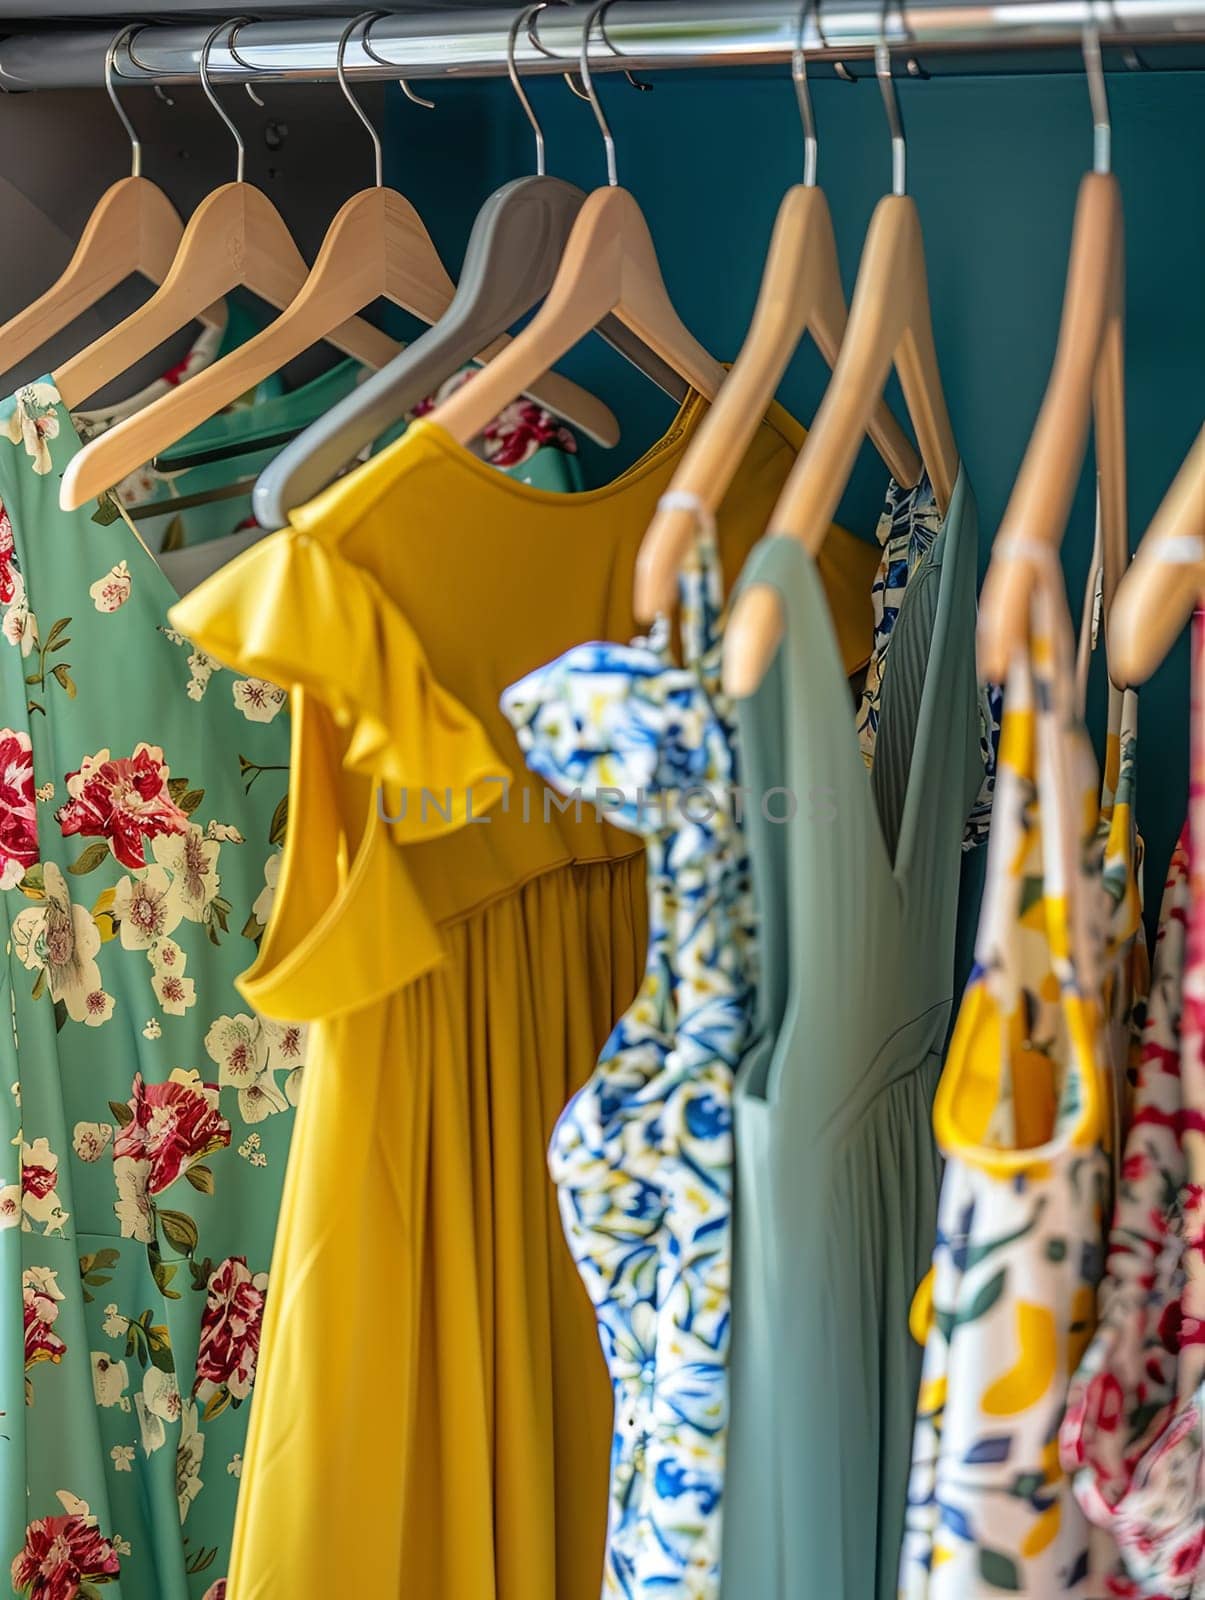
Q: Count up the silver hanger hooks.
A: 8